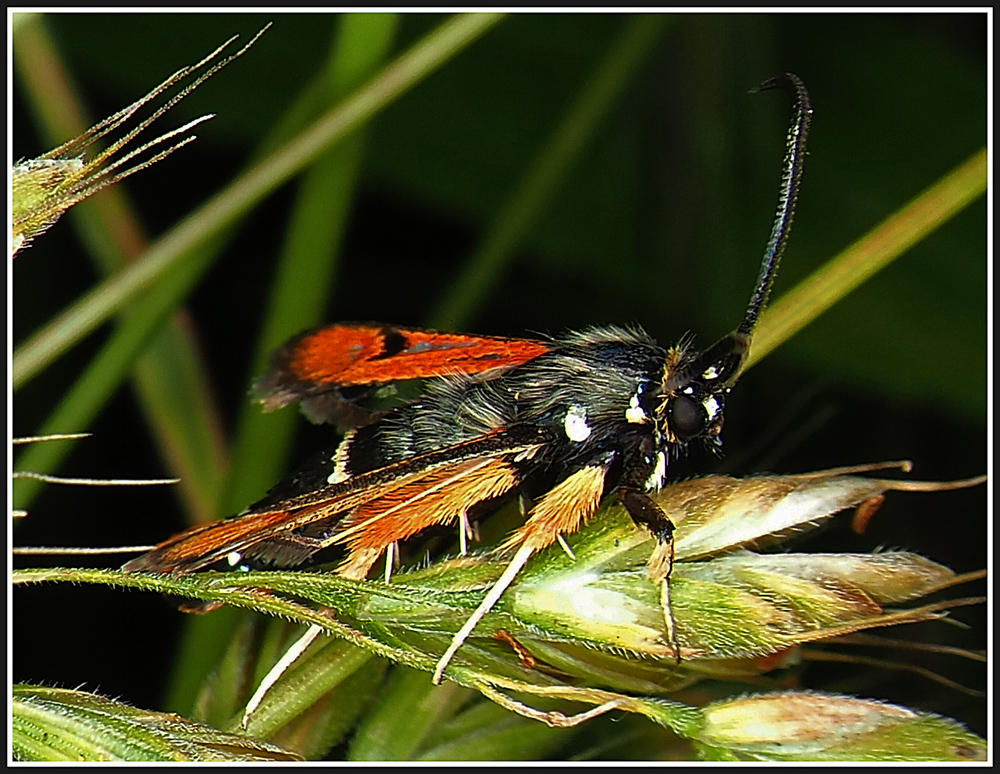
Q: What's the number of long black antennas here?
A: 1